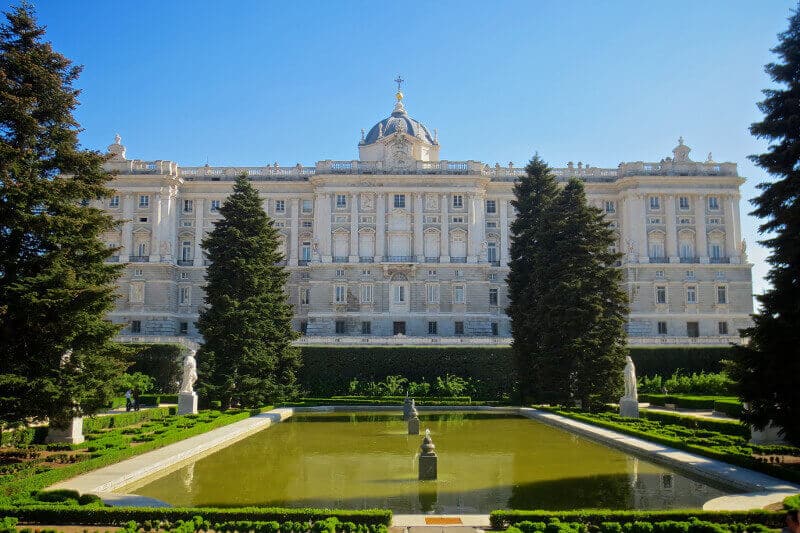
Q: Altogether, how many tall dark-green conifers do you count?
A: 5